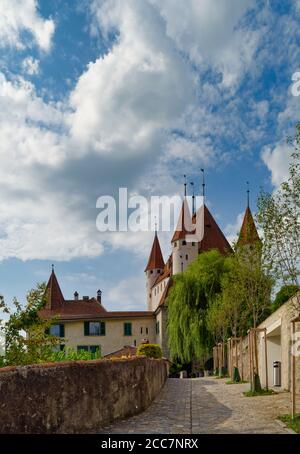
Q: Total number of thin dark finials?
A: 6